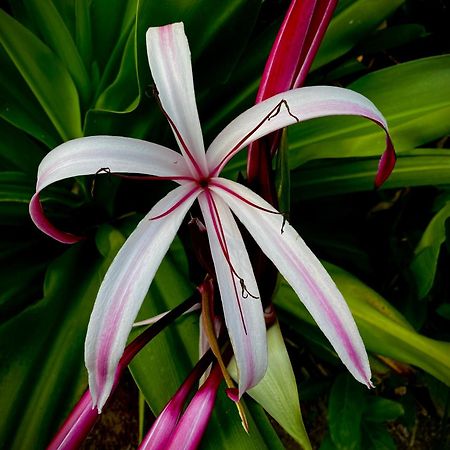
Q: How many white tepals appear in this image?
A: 6